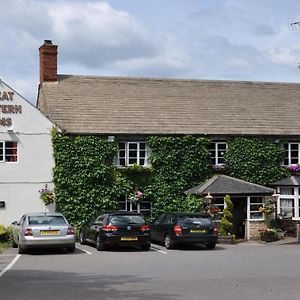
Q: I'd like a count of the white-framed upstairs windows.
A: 4